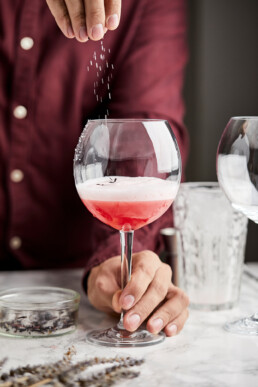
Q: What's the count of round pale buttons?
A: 4